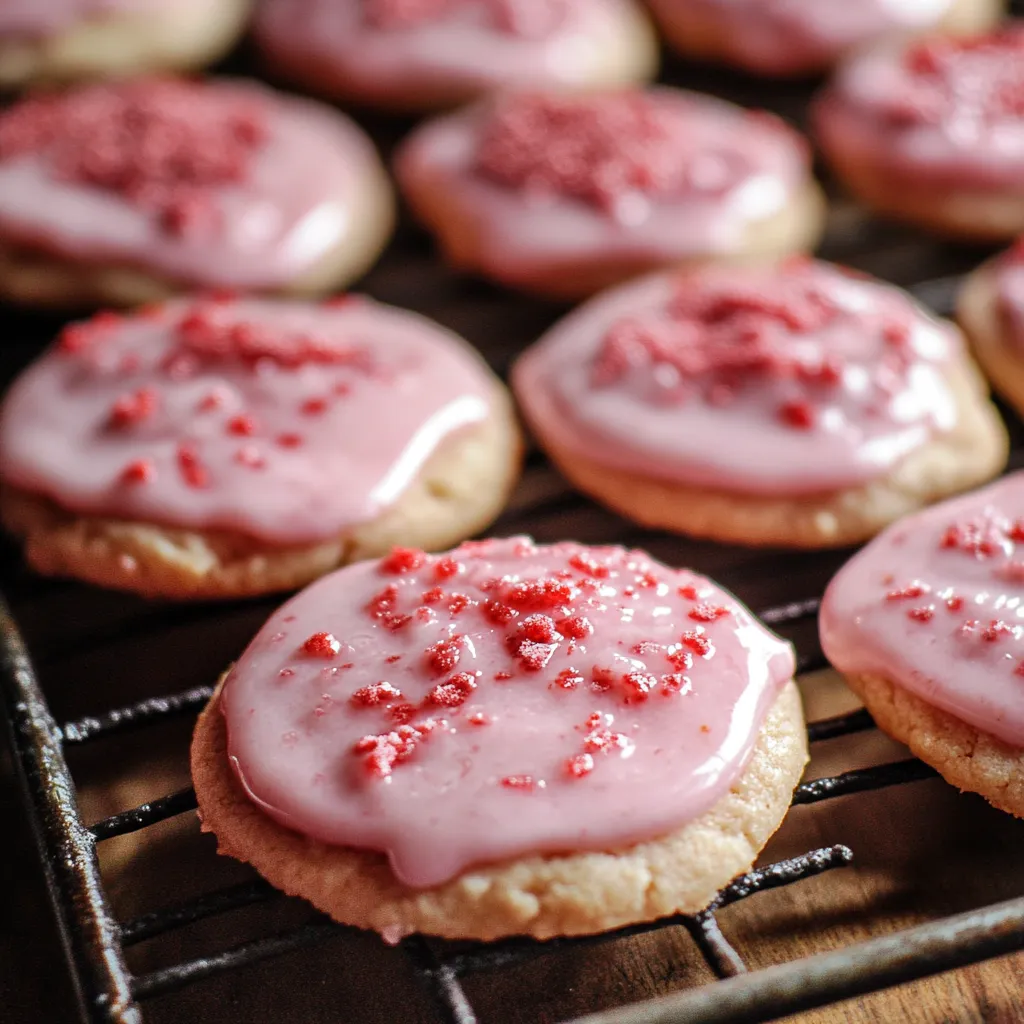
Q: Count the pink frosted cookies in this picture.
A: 11